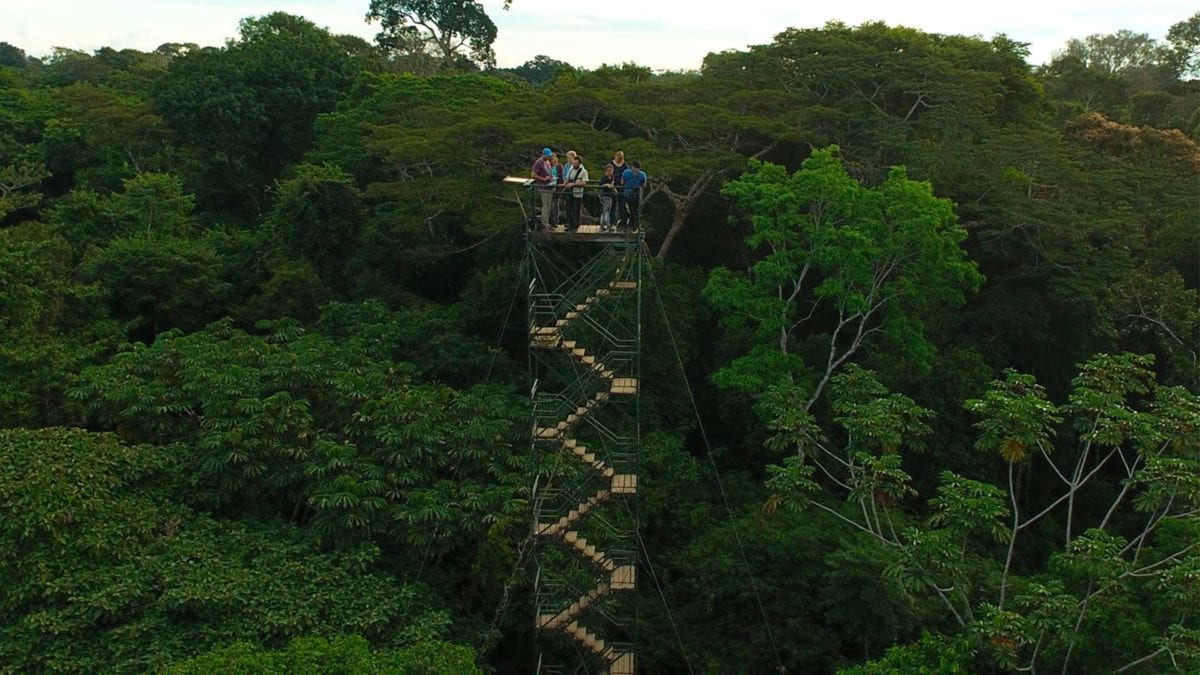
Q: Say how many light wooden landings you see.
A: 9